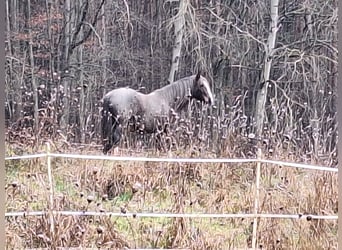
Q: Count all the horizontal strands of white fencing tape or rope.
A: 2